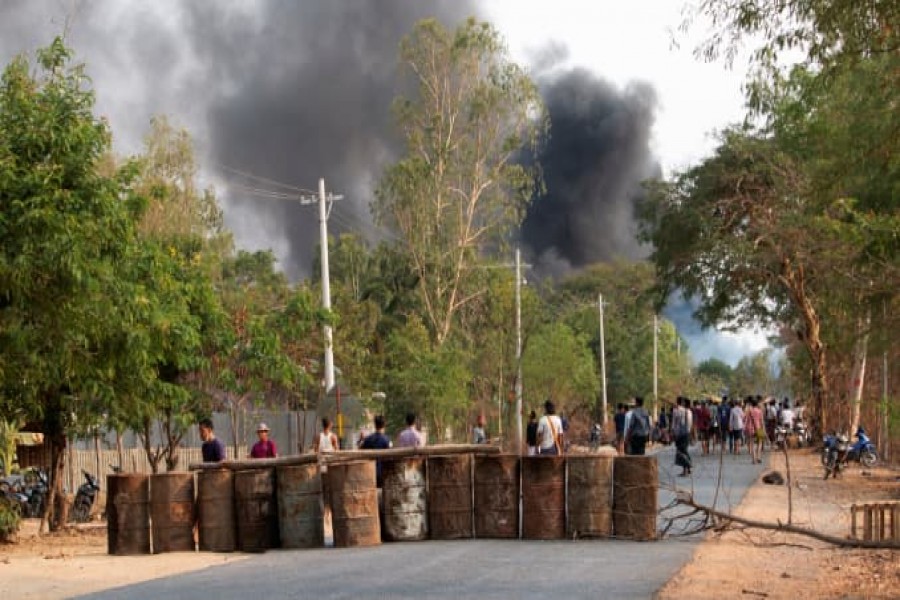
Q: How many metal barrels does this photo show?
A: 12